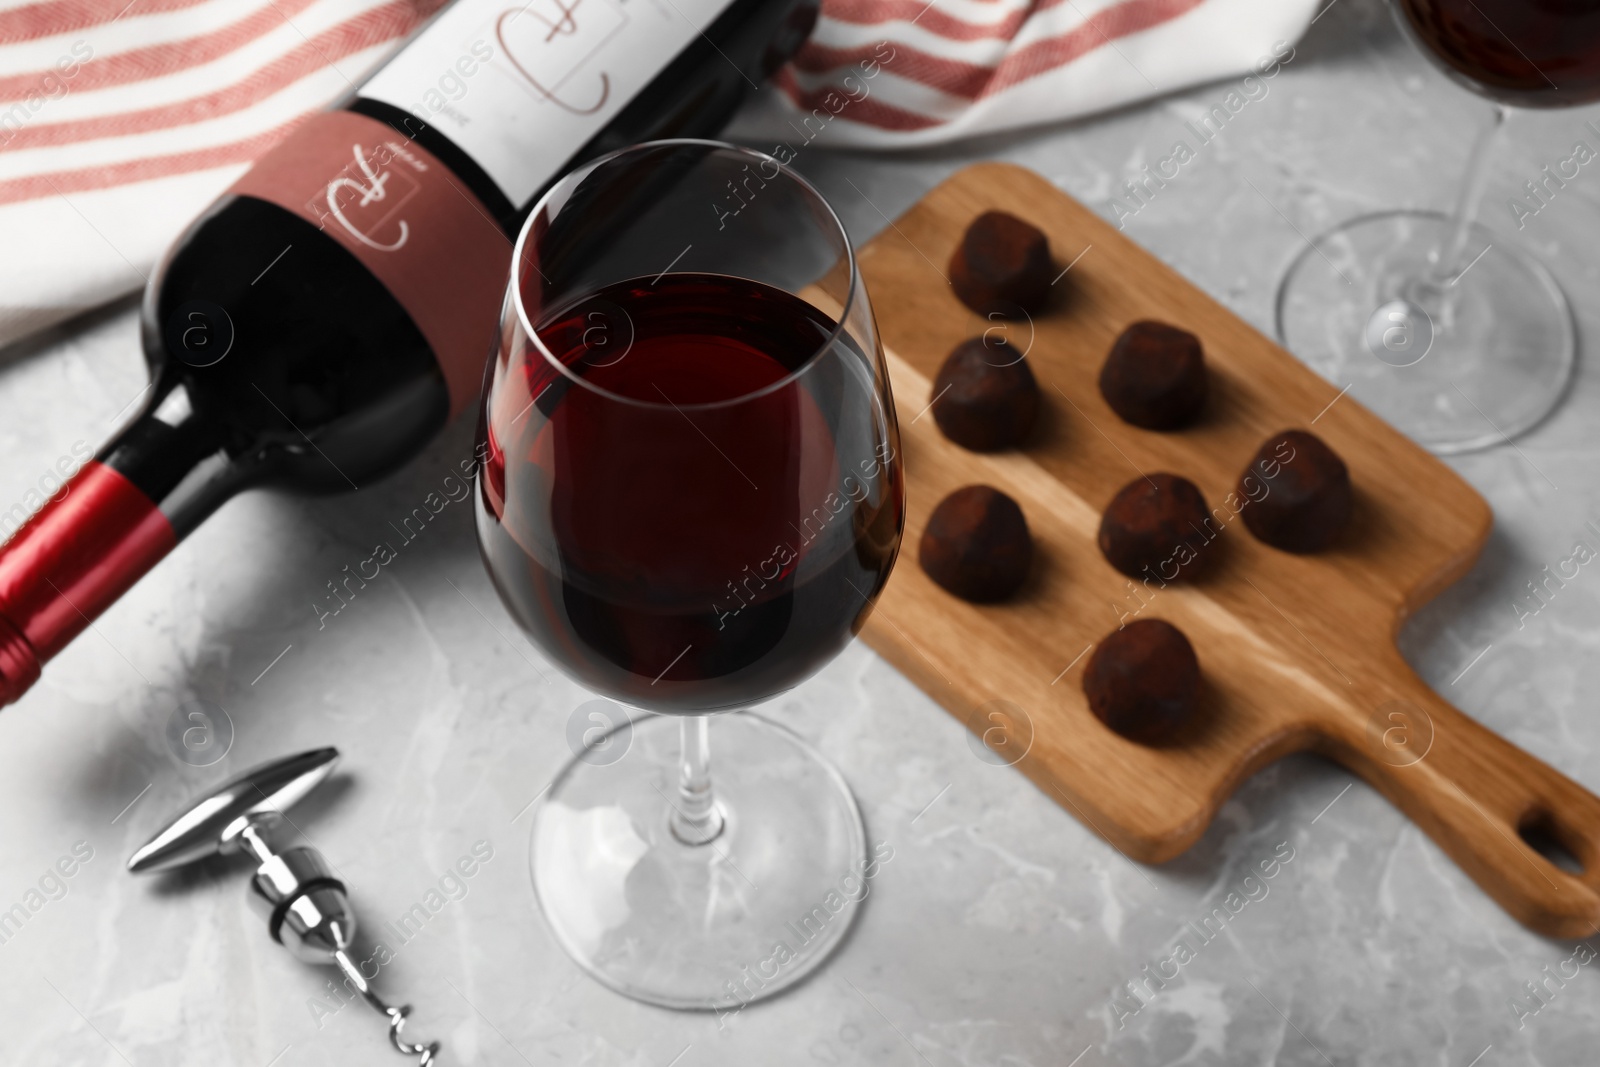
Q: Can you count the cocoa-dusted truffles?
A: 7